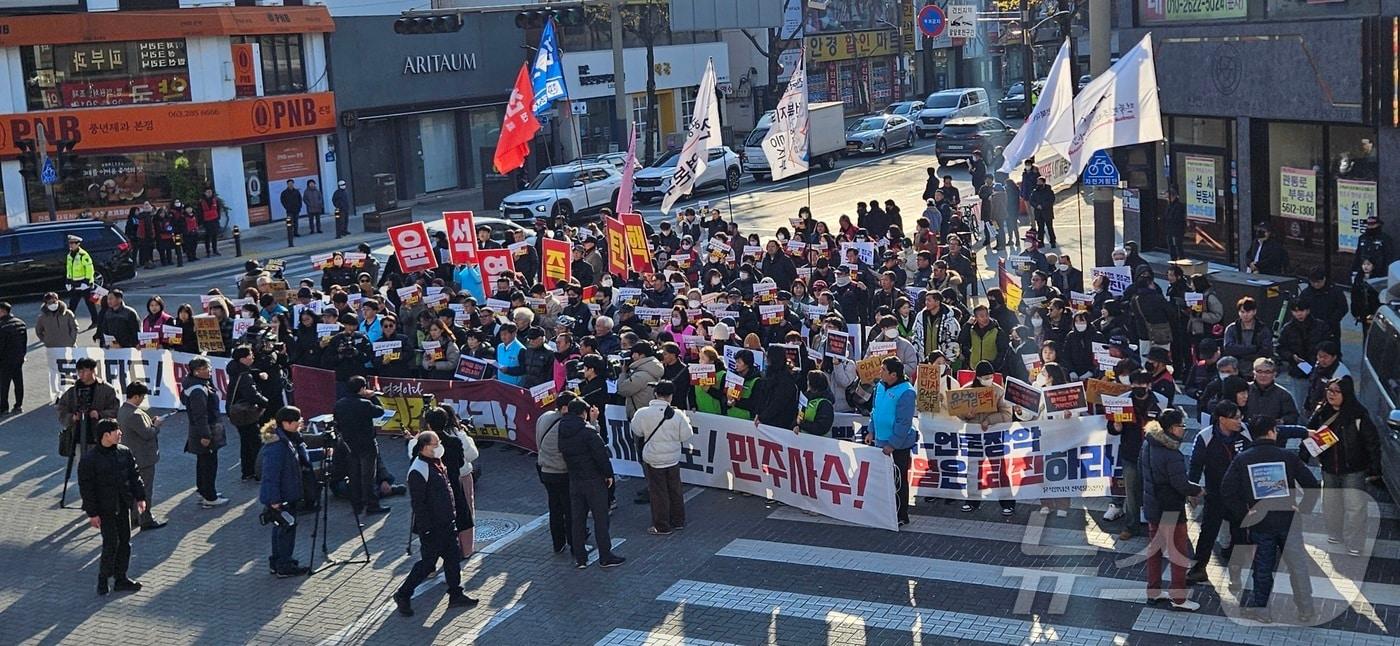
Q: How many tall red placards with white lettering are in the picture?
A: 3